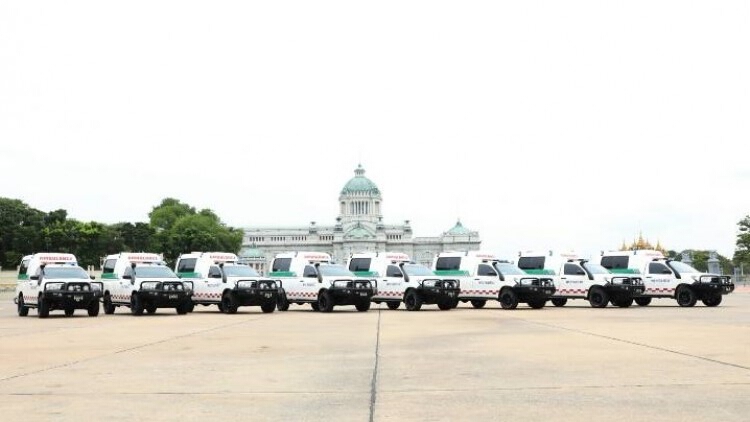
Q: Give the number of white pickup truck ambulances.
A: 8